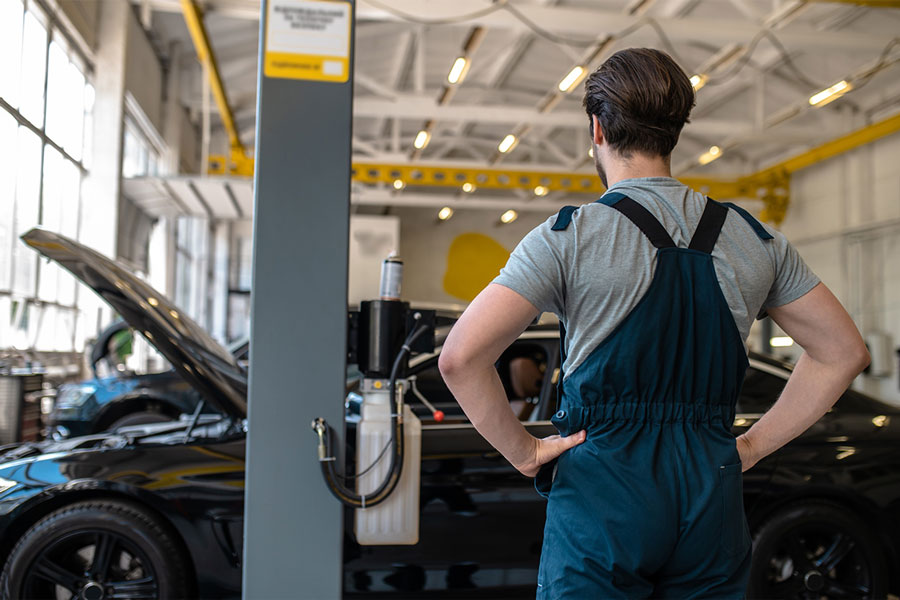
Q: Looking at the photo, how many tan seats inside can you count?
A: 1